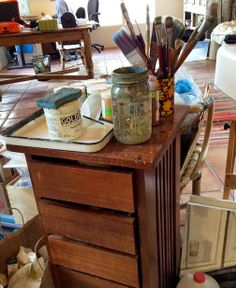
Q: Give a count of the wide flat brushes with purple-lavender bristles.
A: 1